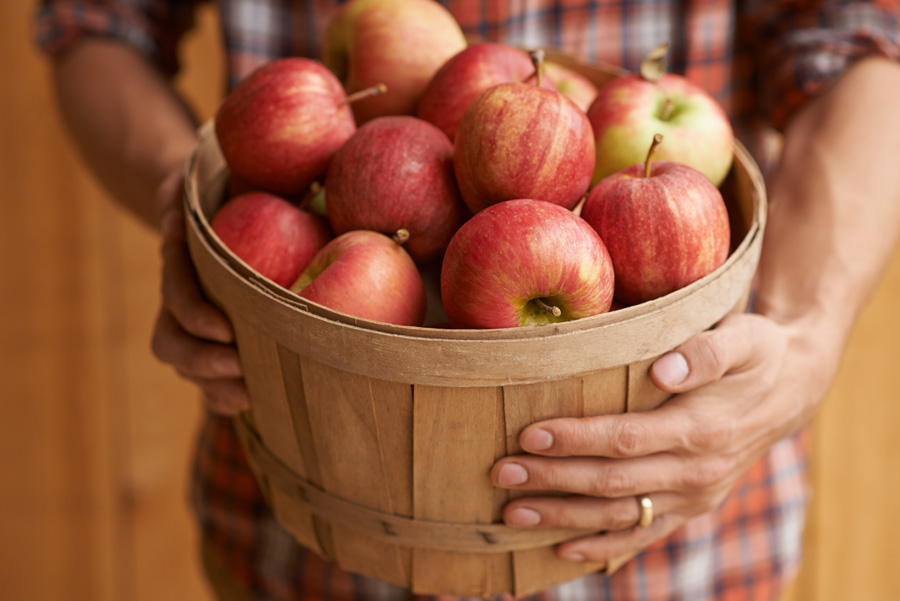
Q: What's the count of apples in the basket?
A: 11